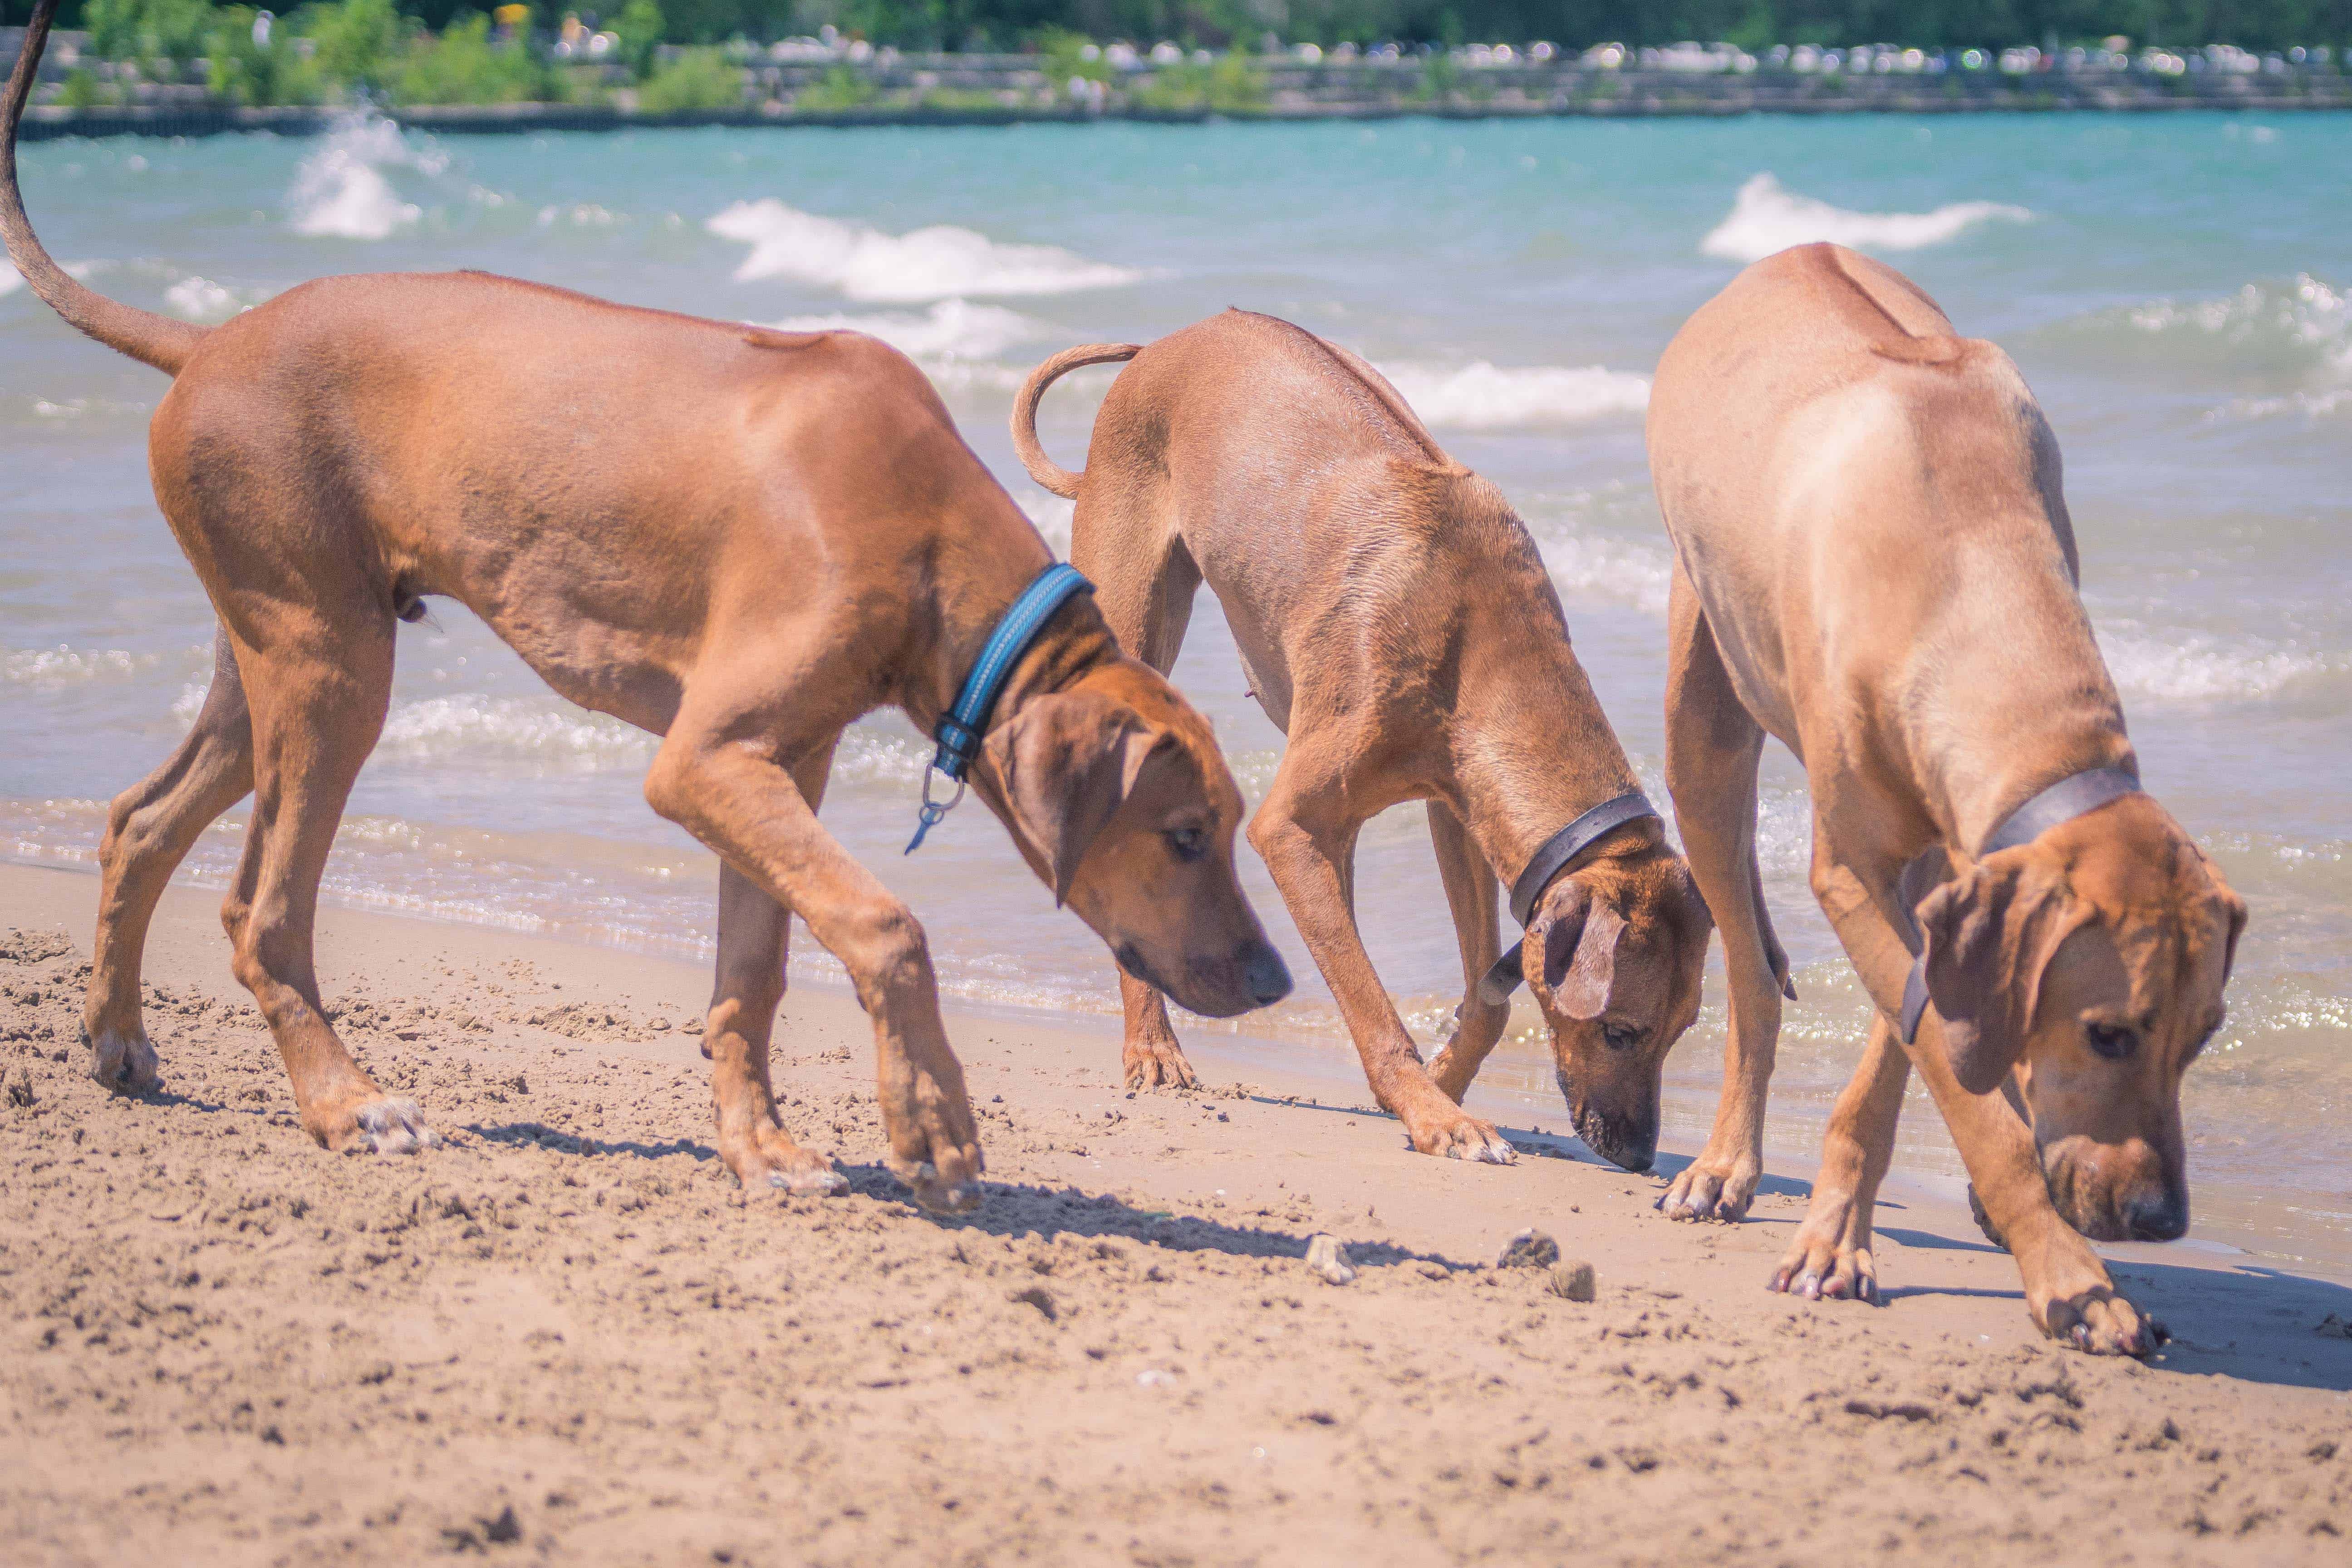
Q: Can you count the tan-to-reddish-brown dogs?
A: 3